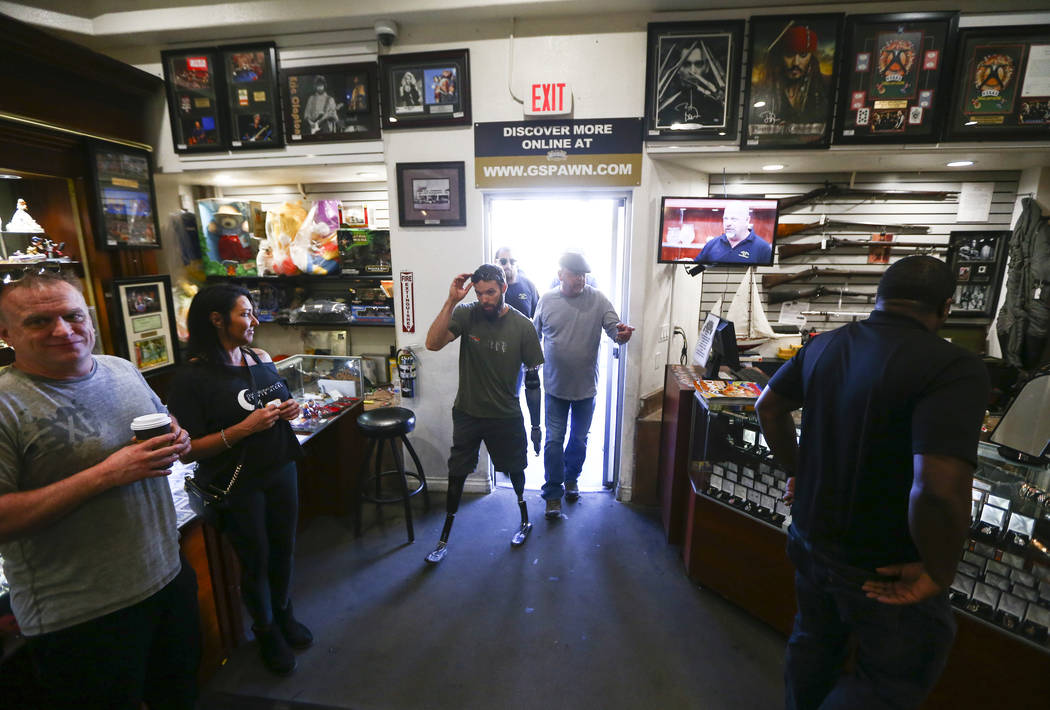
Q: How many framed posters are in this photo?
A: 12